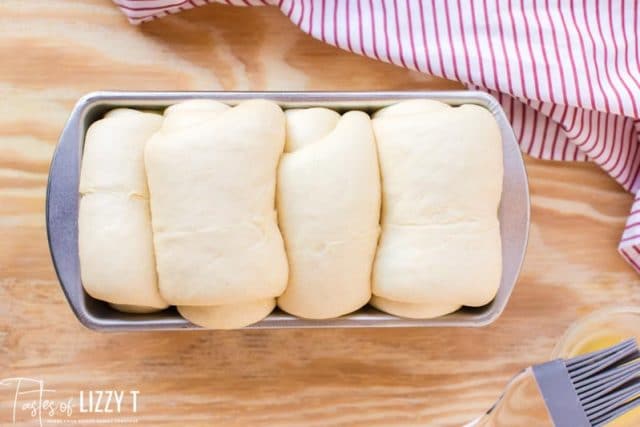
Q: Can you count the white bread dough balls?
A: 4